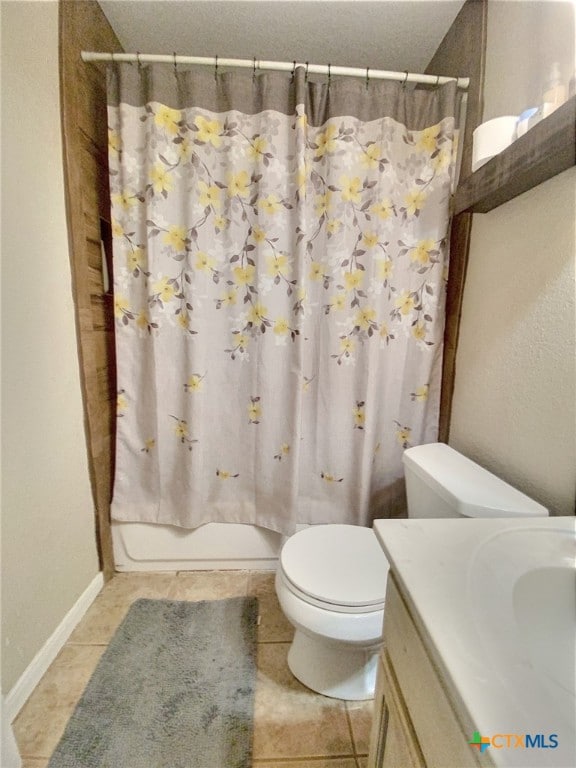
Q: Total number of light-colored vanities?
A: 1